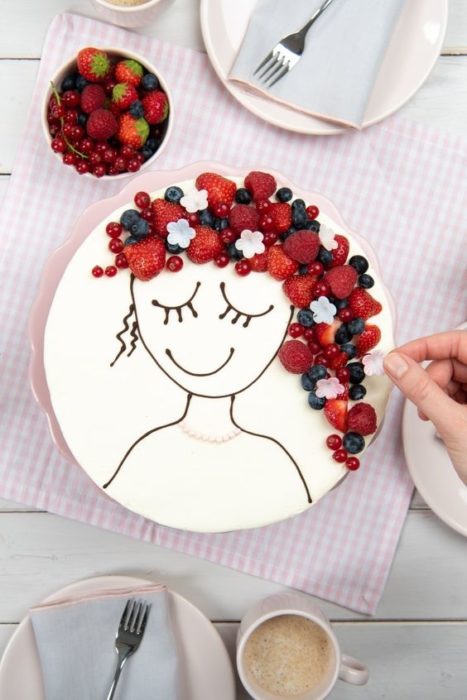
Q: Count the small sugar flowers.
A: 7